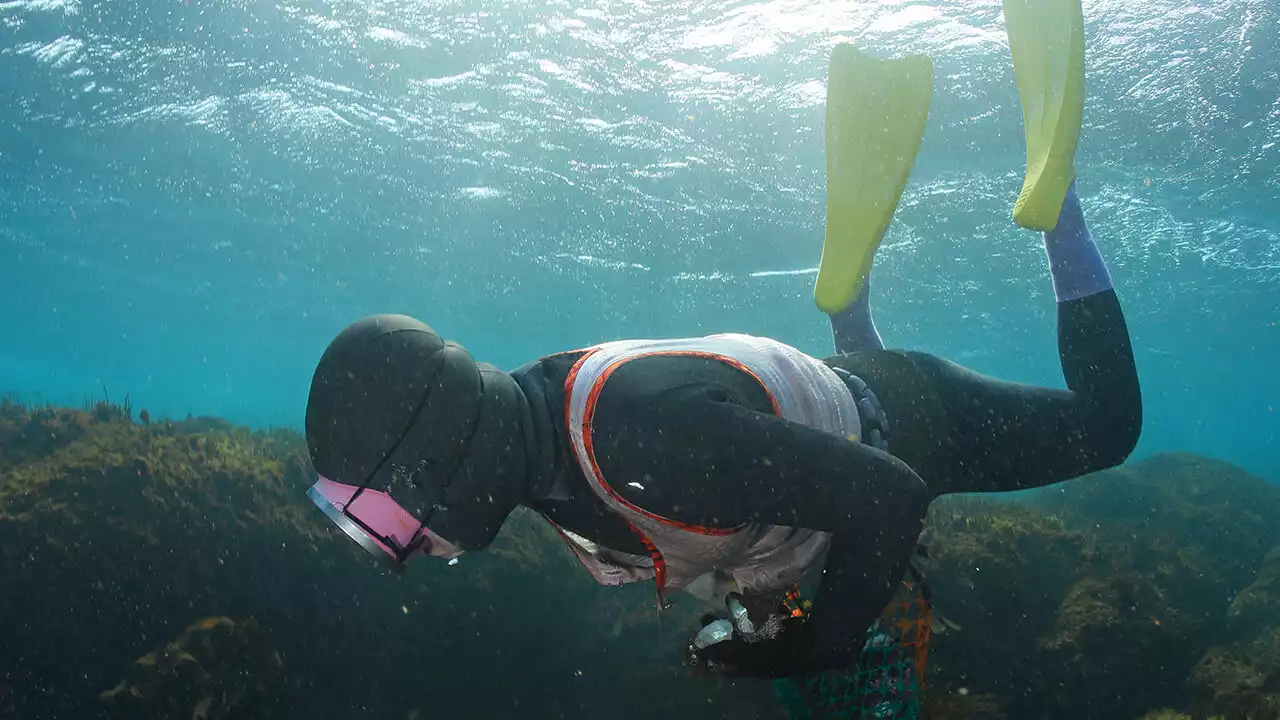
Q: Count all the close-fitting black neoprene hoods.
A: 1